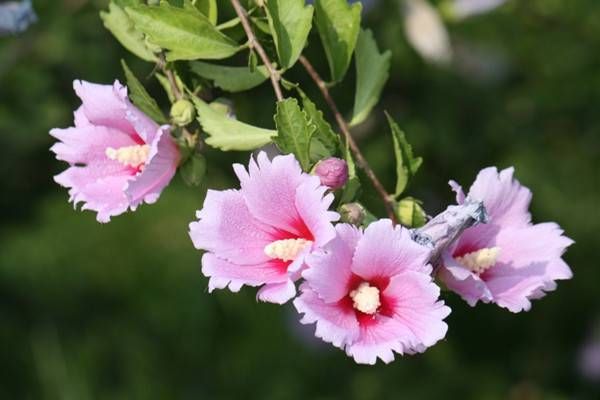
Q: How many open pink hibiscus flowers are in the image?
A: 4